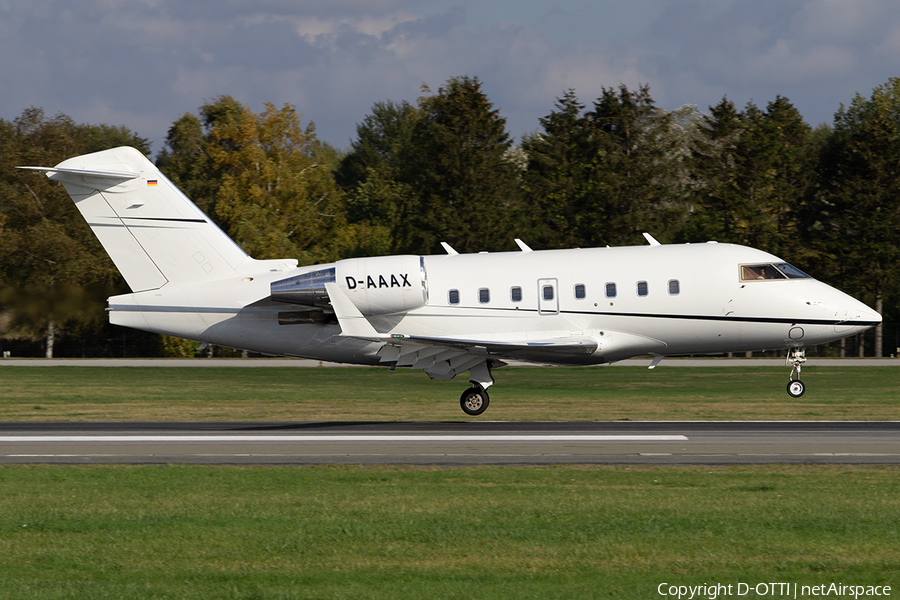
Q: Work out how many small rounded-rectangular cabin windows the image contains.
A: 8